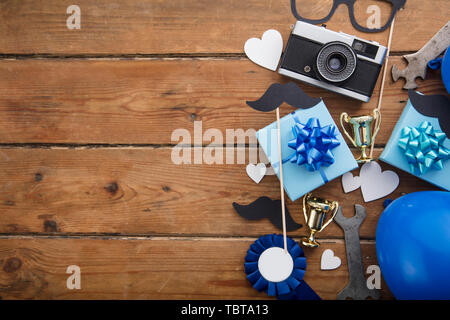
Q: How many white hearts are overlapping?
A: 2